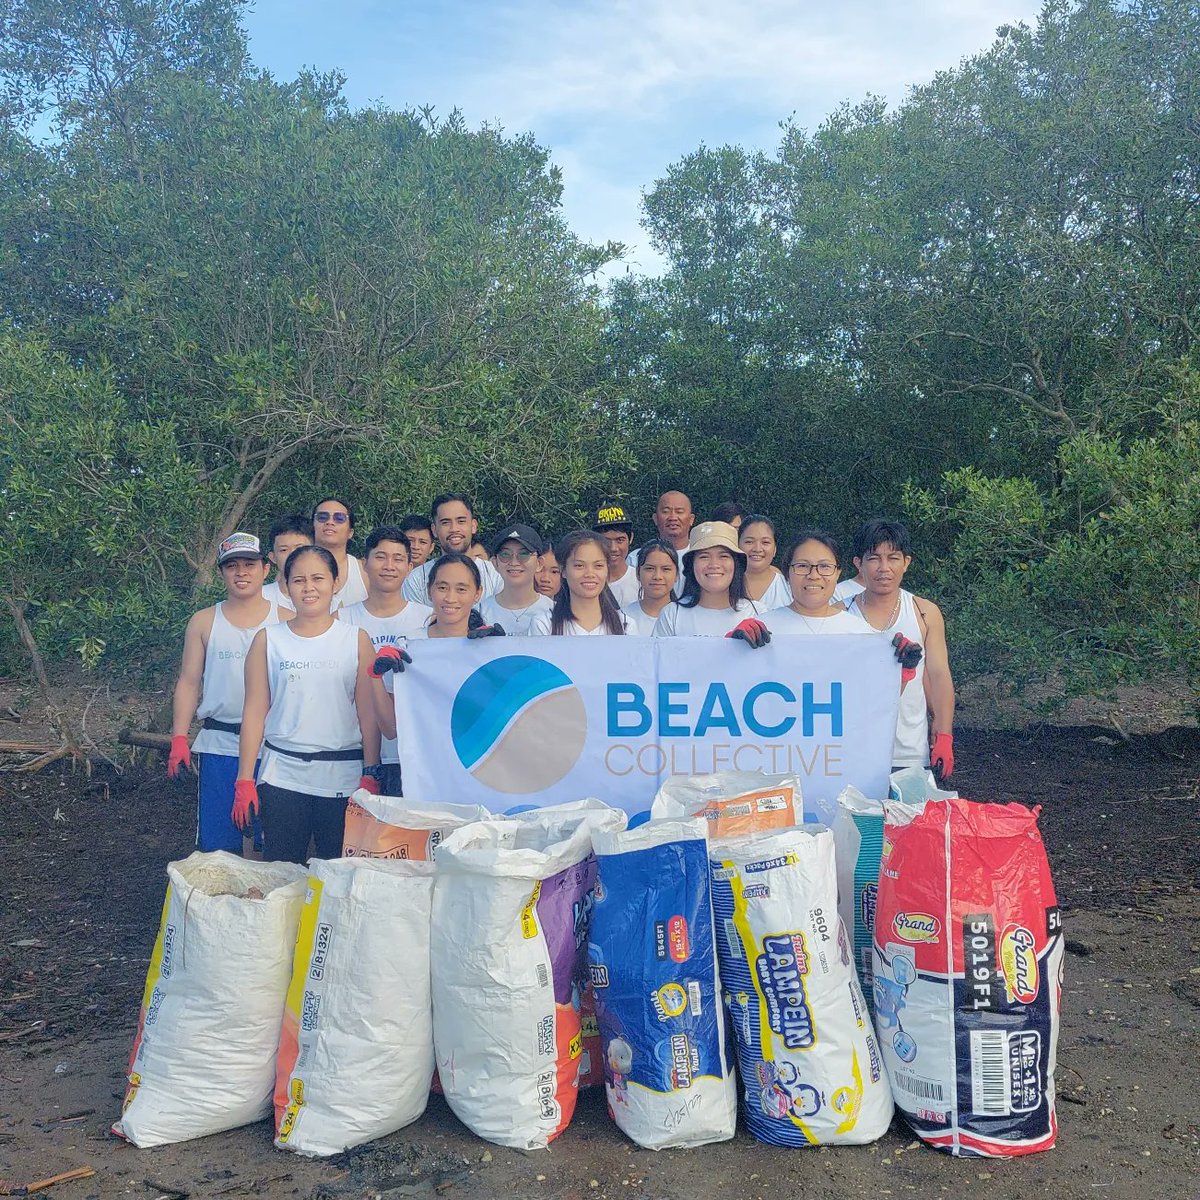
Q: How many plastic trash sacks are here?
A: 11